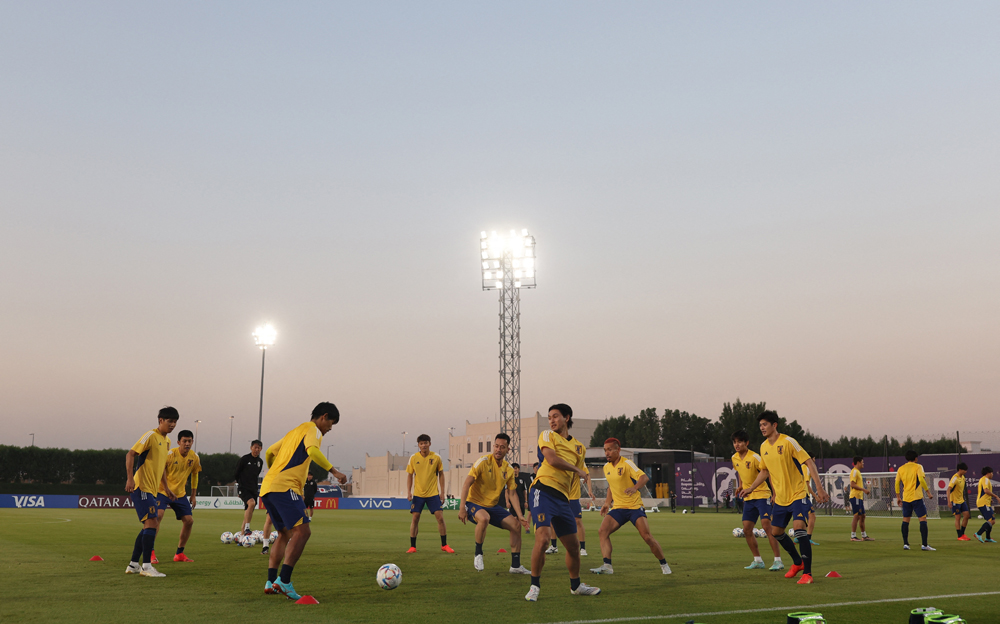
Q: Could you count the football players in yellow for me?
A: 15